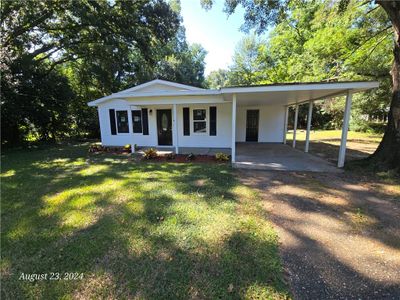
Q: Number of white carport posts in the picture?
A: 5